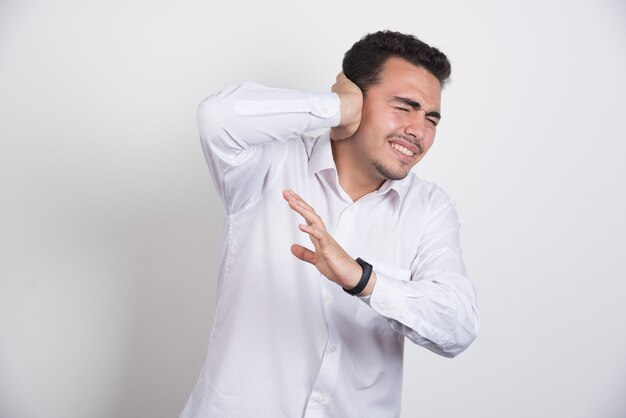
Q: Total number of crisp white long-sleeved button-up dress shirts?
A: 1